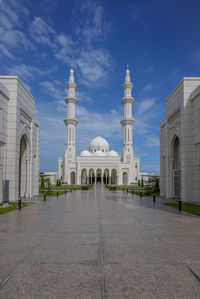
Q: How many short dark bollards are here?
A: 12